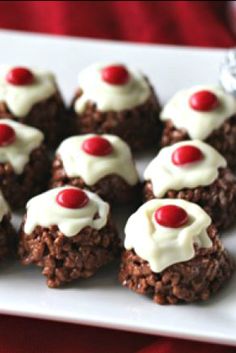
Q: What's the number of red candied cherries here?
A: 8